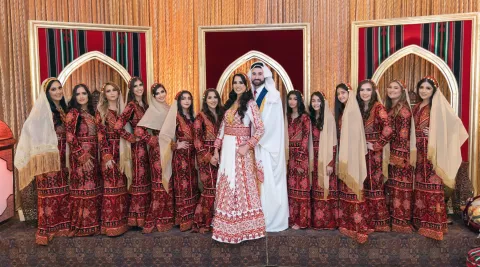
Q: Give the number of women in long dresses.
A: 14